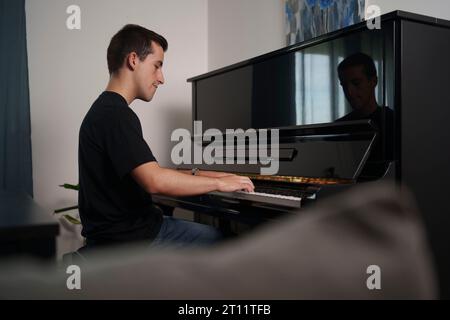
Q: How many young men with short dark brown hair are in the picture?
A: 1